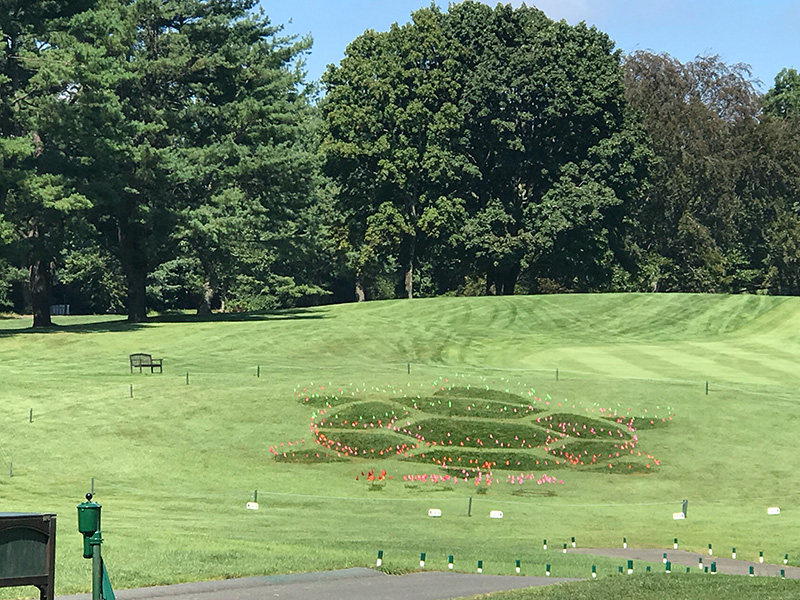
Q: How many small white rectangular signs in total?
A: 5